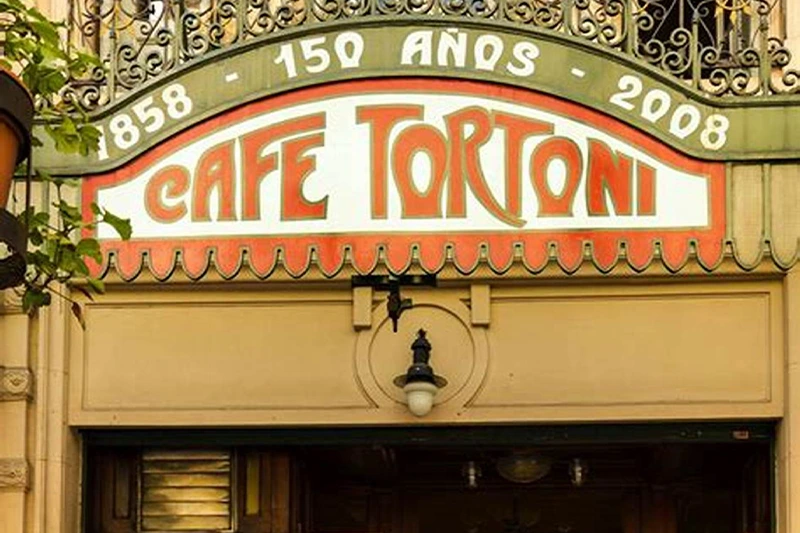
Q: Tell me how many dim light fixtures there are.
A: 3